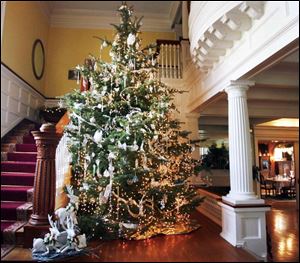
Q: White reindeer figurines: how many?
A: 3